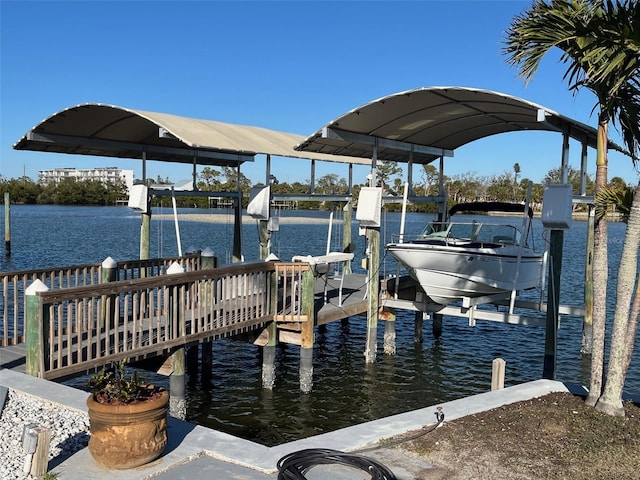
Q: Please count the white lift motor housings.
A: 4